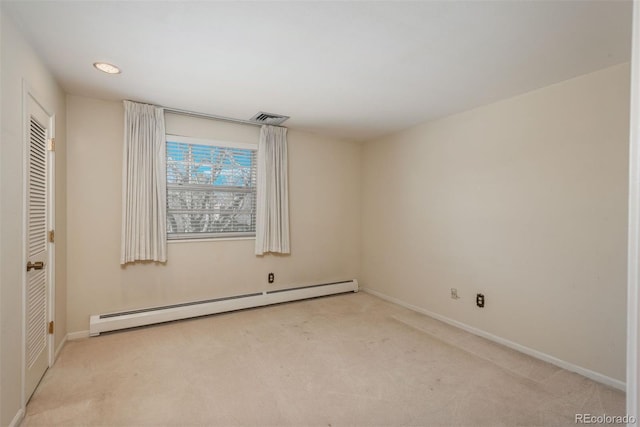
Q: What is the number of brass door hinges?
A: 3